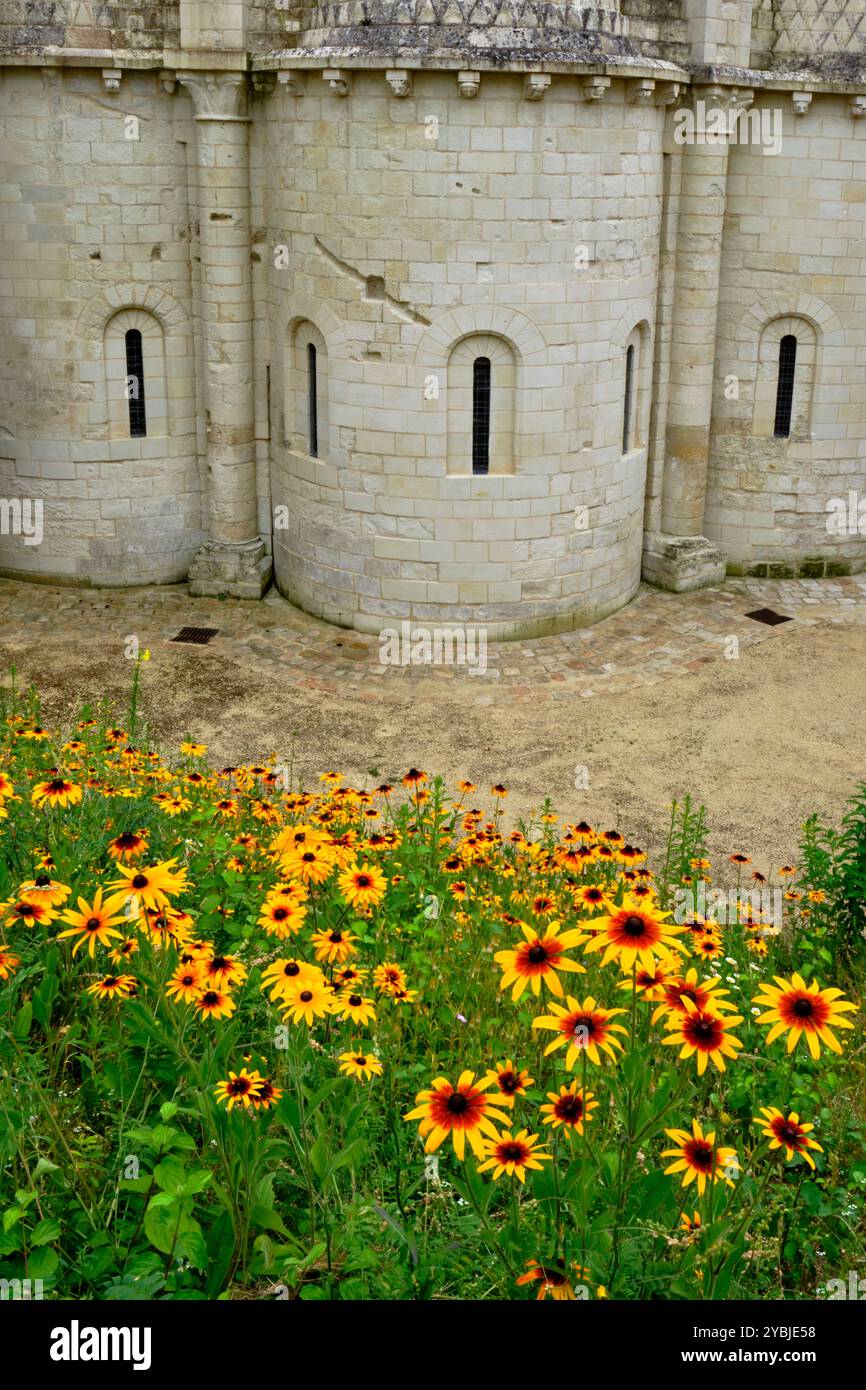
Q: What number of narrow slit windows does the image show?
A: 5